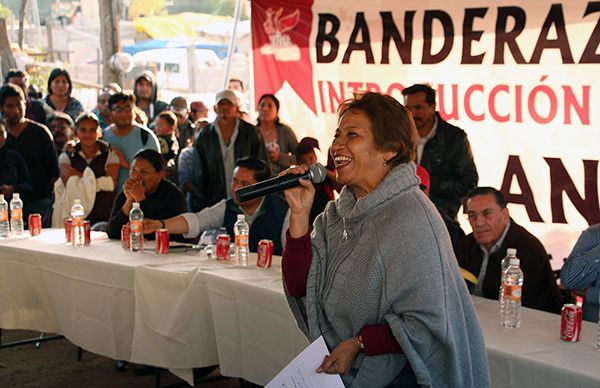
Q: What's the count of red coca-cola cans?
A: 8